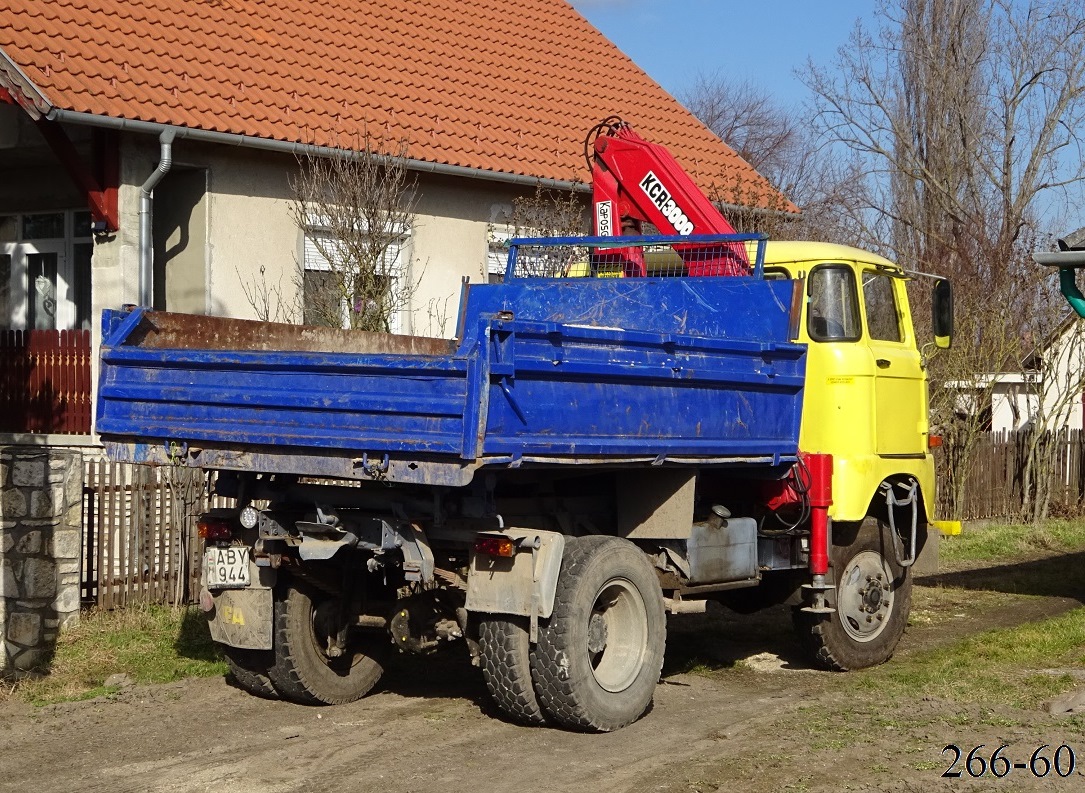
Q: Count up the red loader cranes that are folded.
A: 1